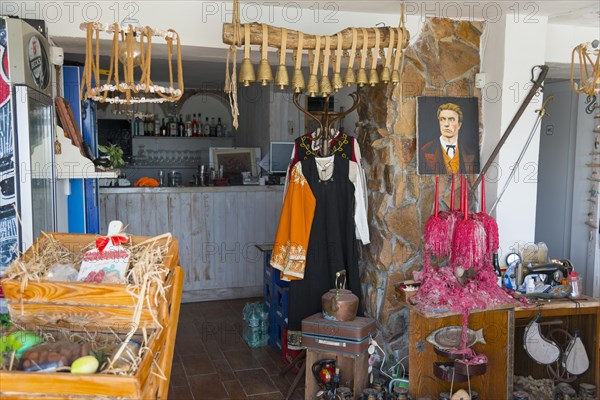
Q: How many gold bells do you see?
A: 12